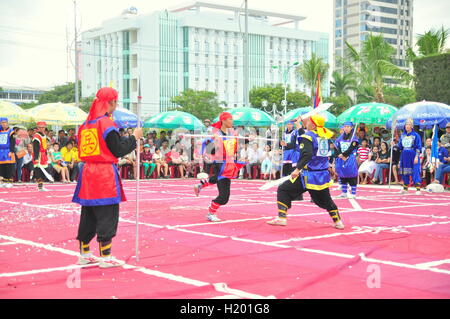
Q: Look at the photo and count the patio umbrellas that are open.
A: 8